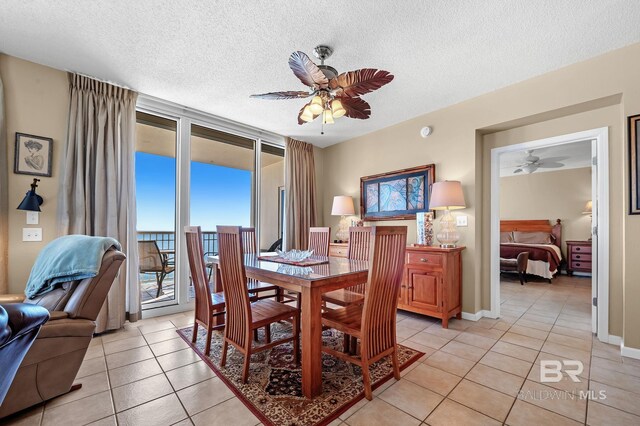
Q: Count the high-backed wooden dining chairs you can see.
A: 6